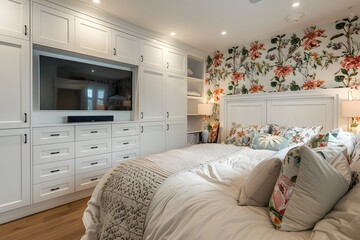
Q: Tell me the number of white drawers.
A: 11